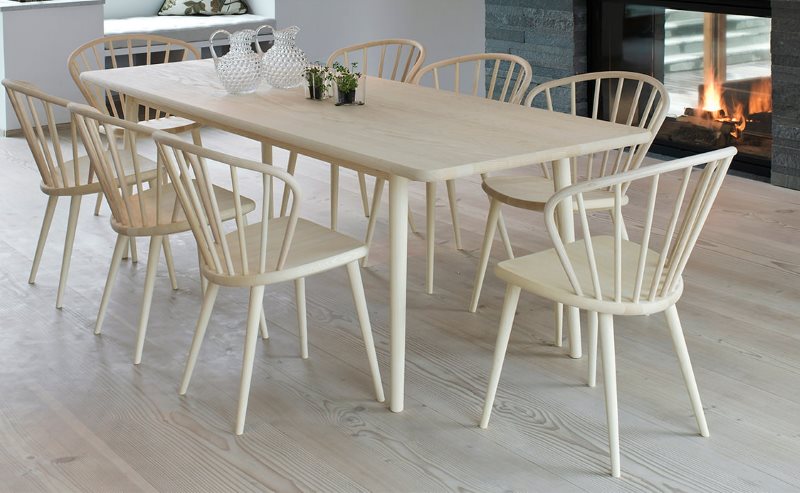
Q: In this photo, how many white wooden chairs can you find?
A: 8